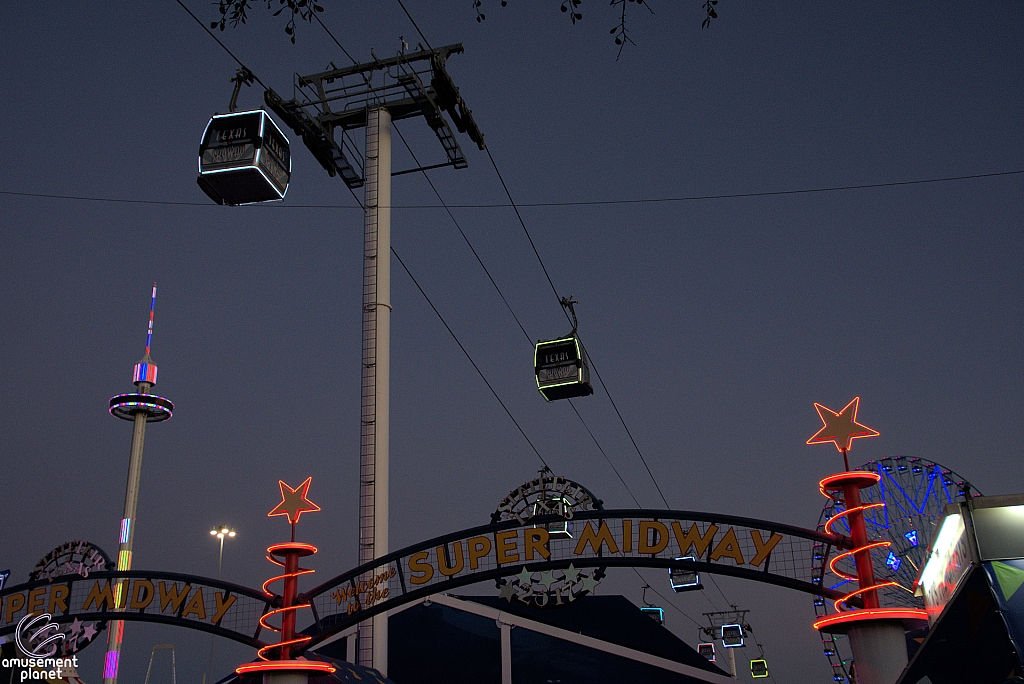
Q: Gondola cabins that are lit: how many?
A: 8